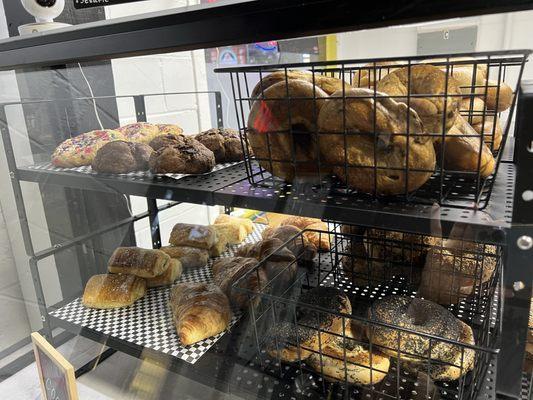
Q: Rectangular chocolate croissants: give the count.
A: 8